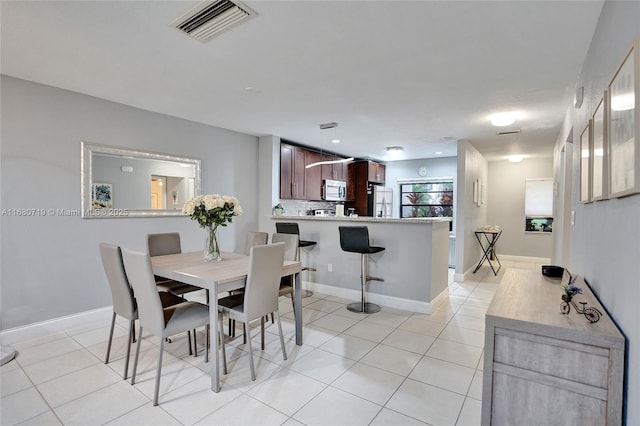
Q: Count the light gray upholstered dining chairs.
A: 6